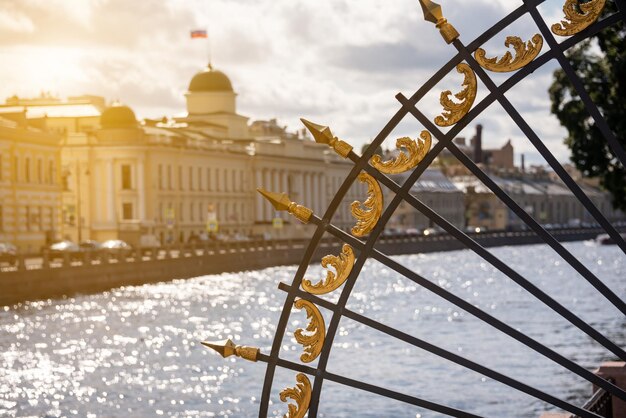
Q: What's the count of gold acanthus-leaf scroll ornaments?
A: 8